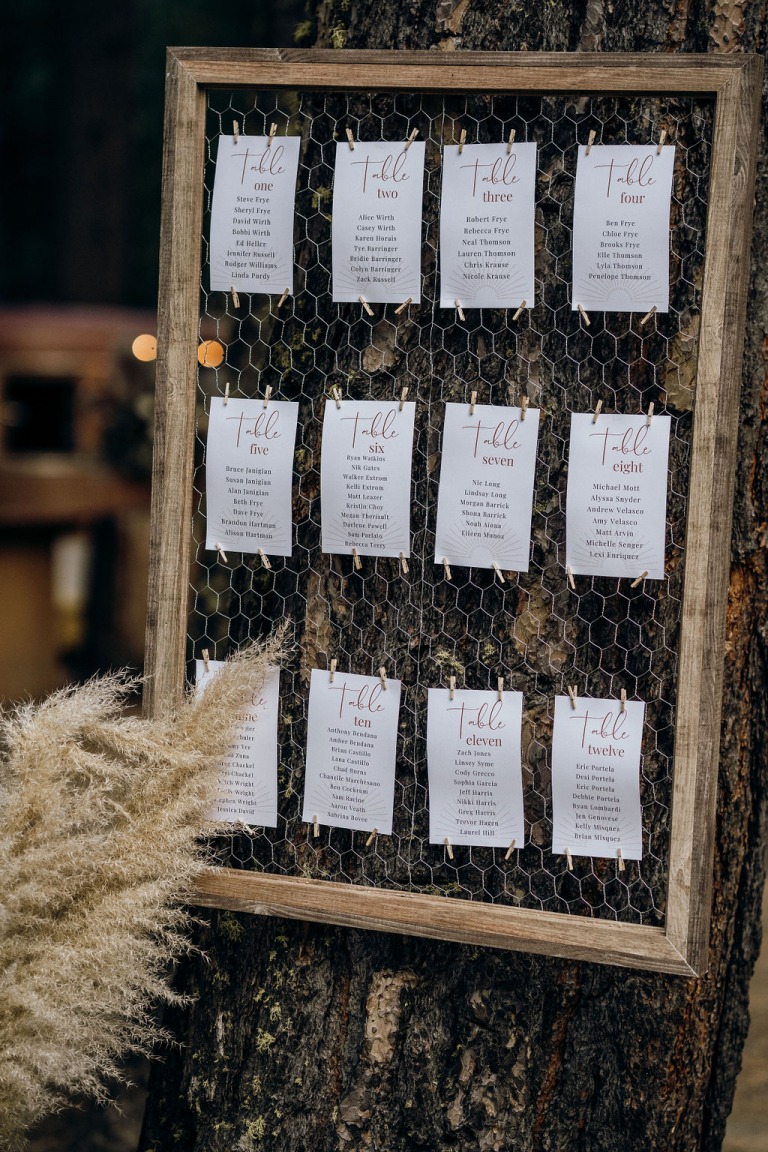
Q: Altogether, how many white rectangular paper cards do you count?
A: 12